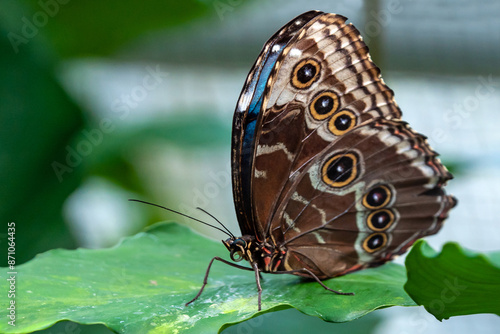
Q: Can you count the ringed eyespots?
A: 7